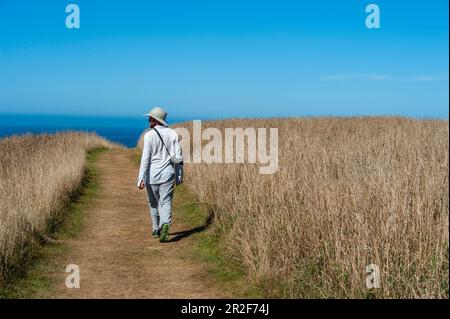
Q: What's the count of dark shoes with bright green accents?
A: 2